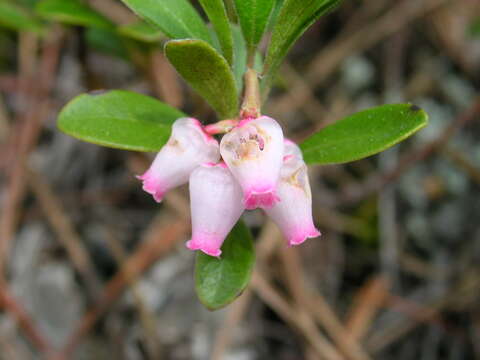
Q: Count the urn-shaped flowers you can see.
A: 4